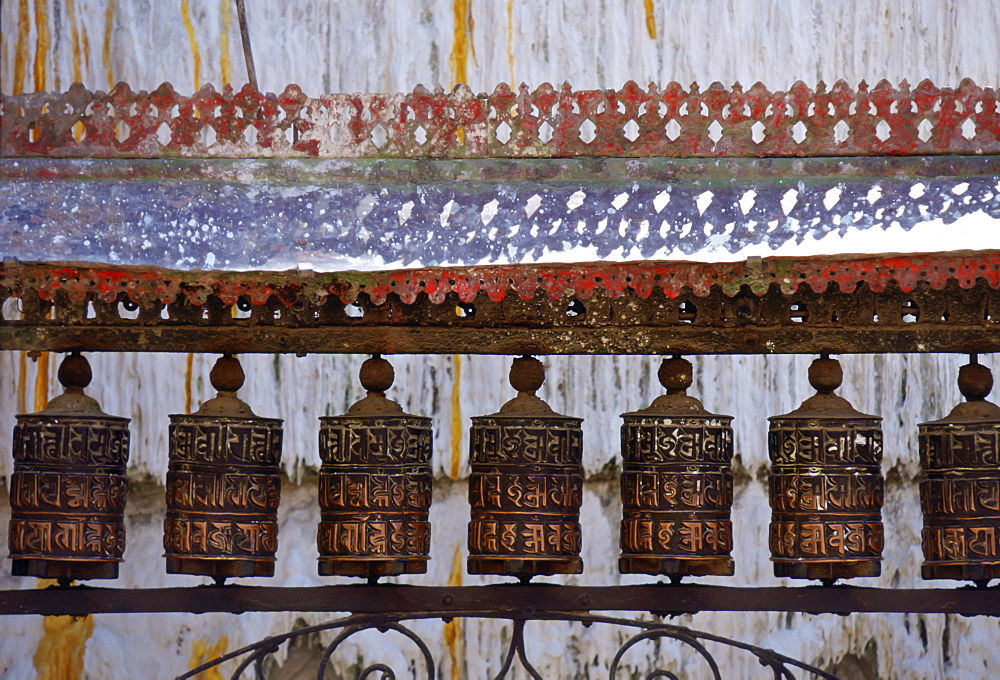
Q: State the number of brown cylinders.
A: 7